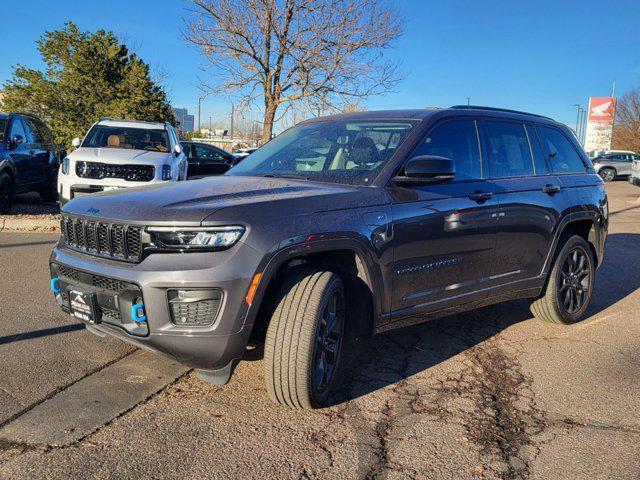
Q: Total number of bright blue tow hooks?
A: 2